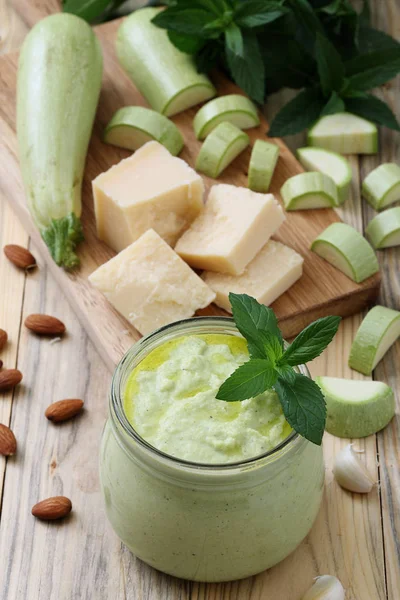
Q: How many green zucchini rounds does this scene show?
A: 12